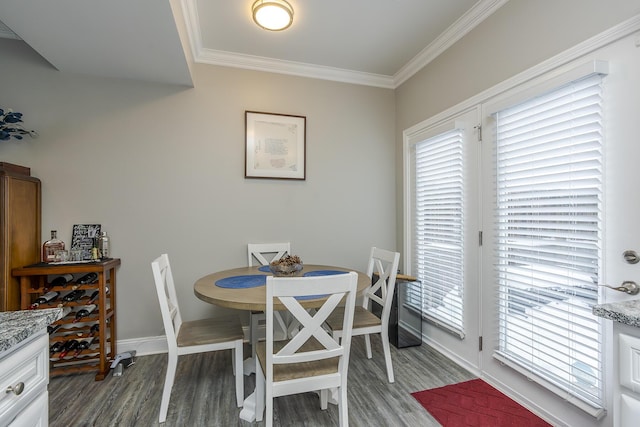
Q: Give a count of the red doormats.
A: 1